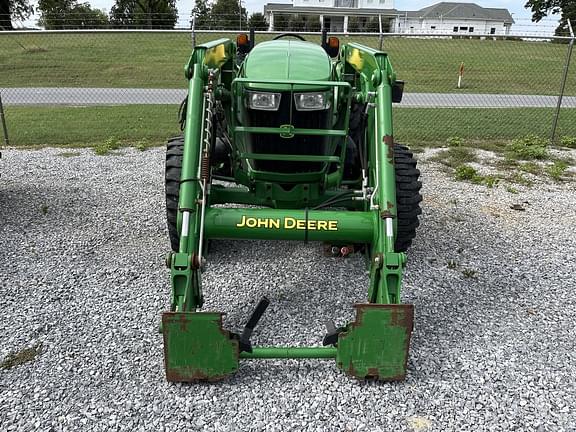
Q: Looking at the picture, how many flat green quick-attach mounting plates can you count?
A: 2